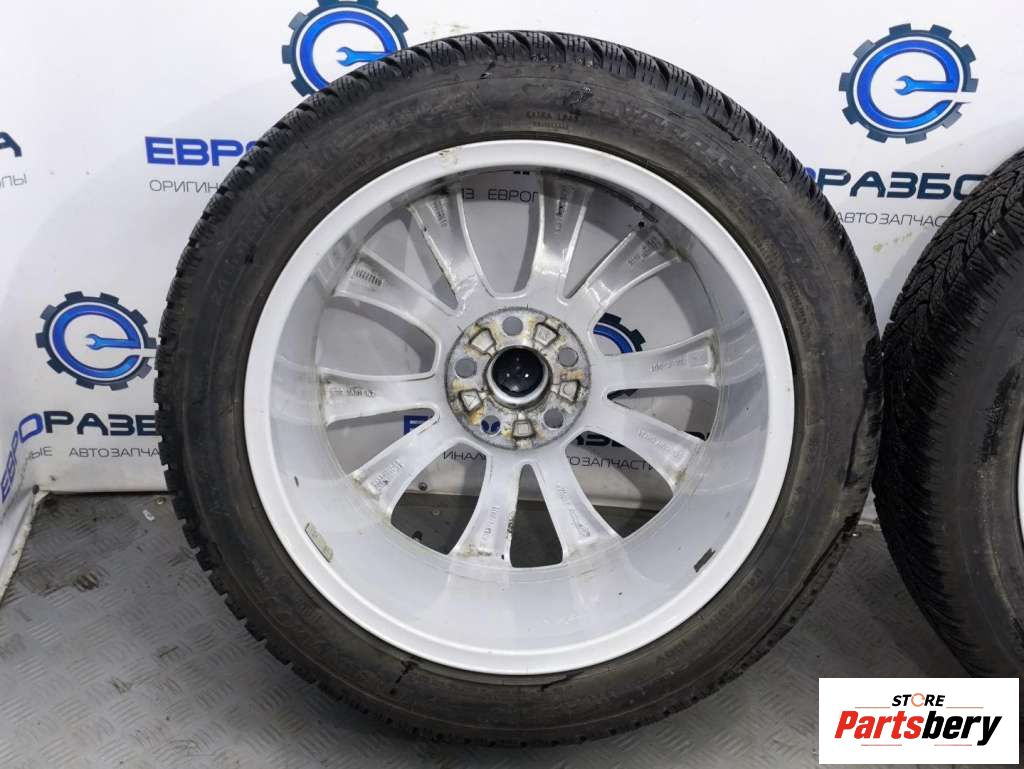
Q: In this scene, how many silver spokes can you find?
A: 10